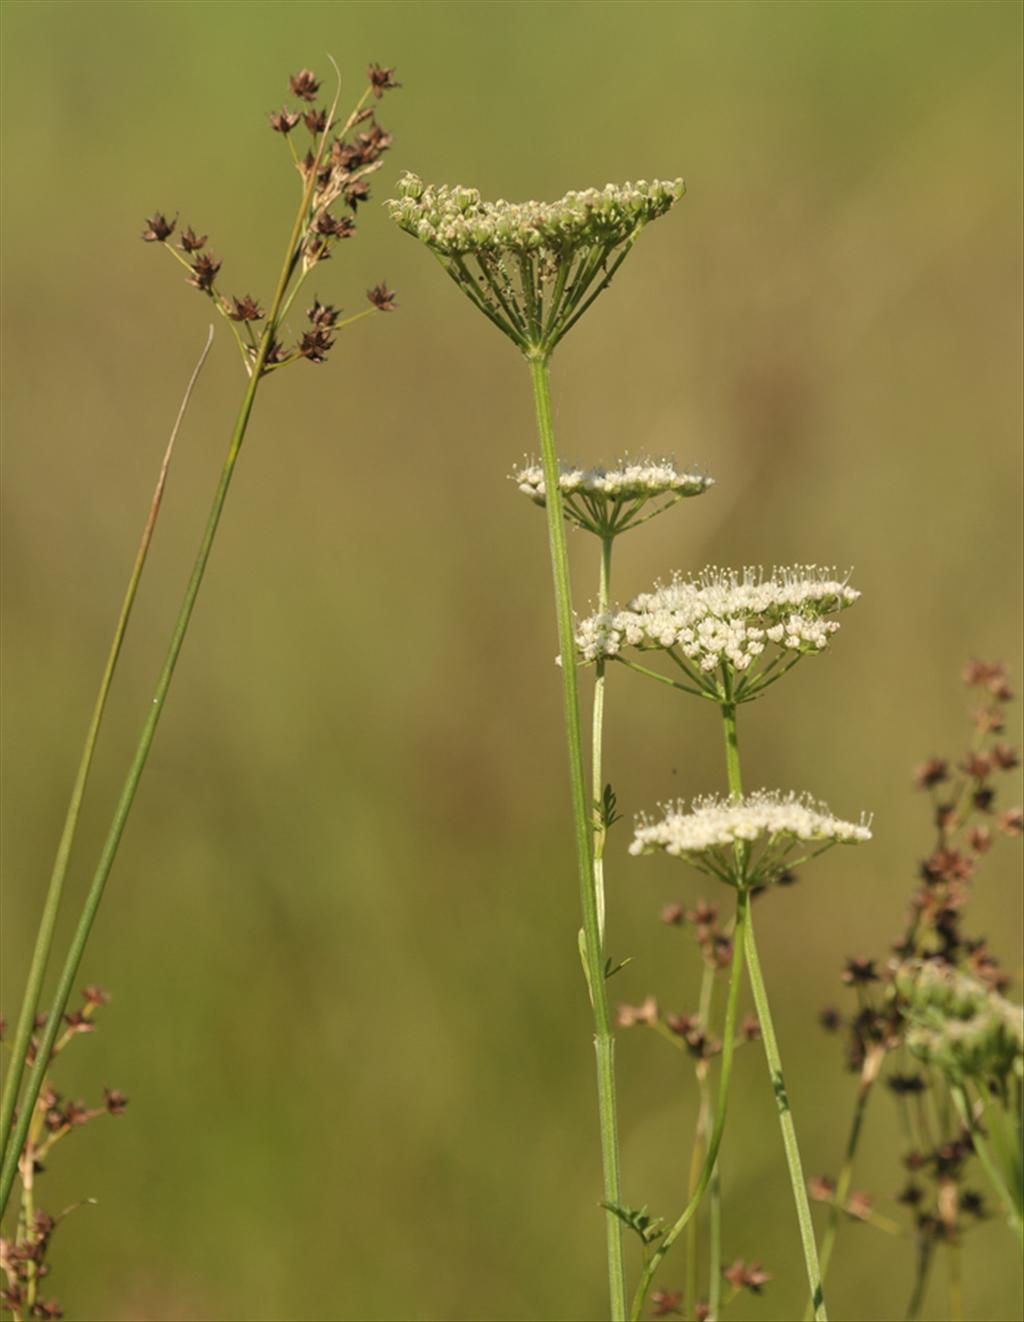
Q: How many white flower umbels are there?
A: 3